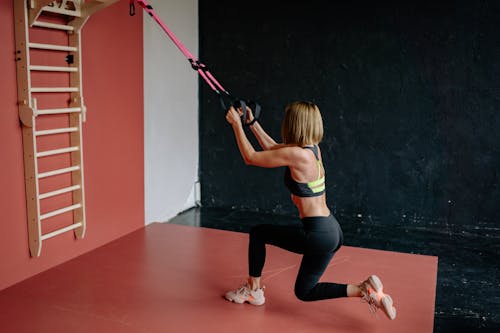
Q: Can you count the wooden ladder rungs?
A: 11